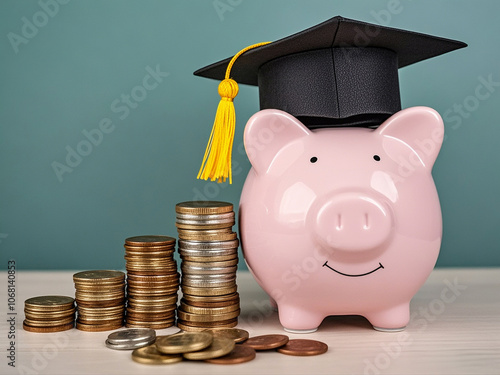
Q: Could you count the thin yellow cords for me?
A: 1